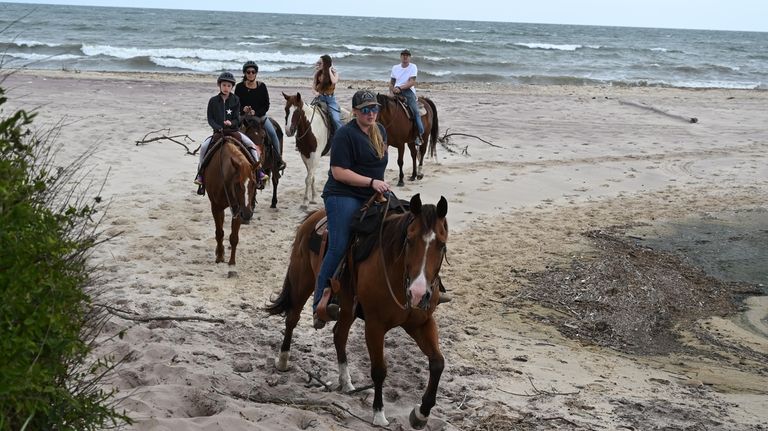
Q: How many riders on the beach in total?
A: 5